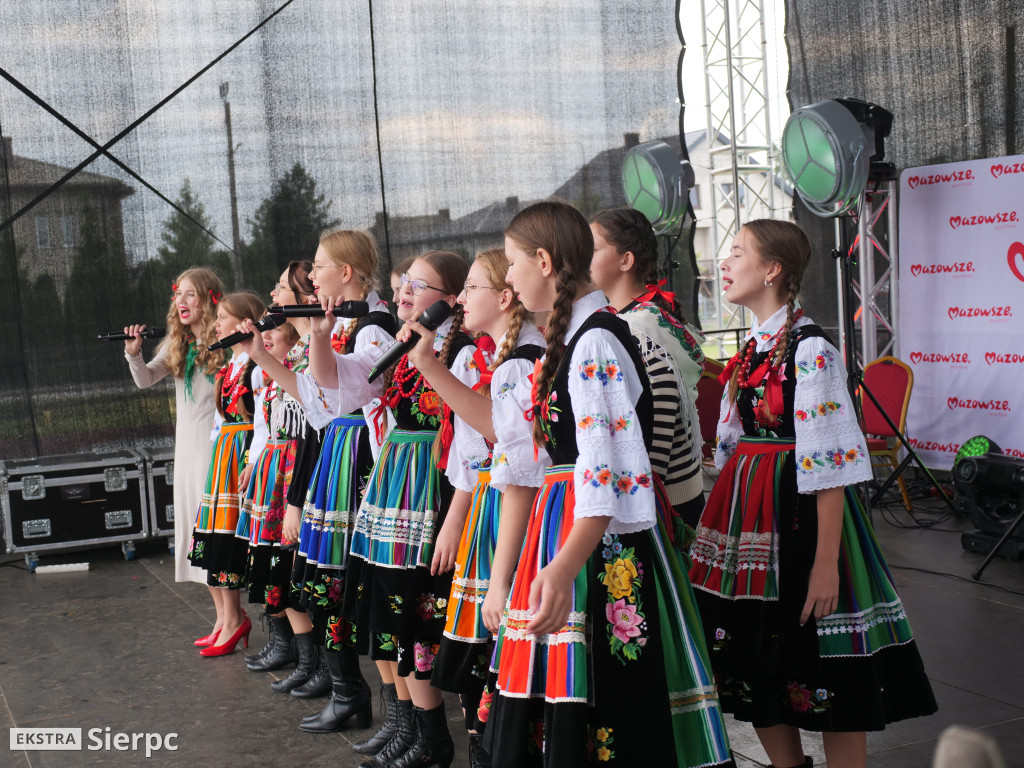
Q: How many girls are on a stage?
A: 11